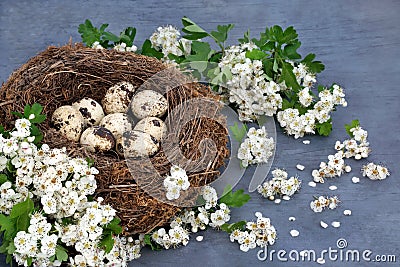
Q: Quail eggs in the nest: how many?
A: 8